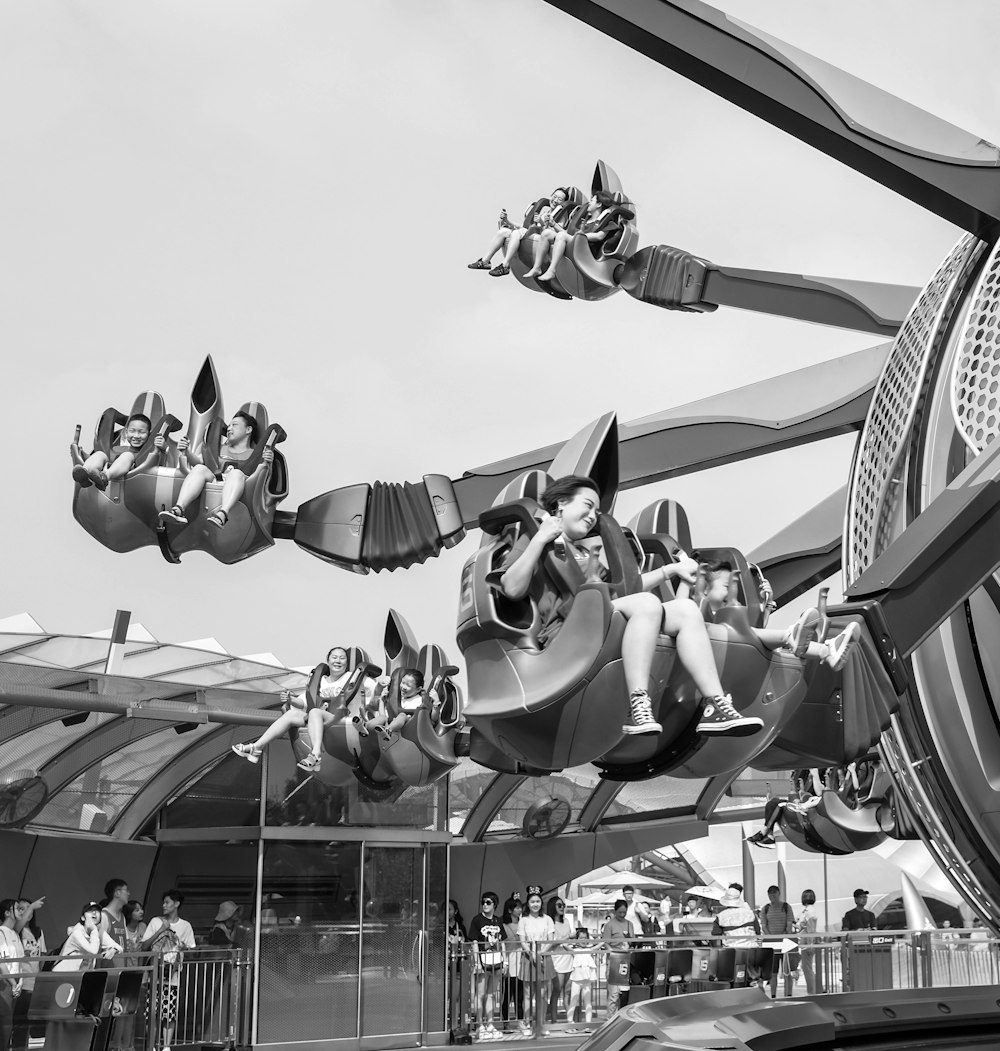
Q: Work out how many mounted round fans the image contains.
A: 2